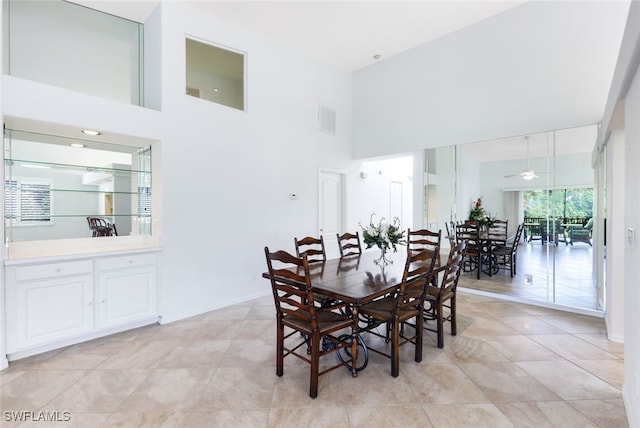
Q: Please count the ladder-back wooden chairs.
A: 6